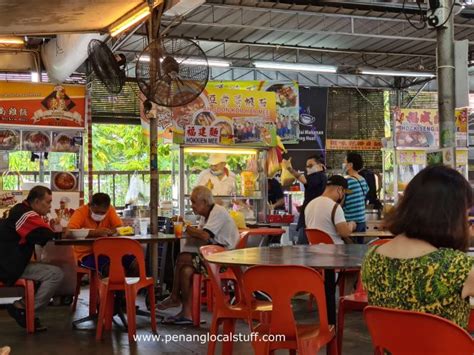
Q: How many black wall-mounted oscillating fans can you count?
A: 2